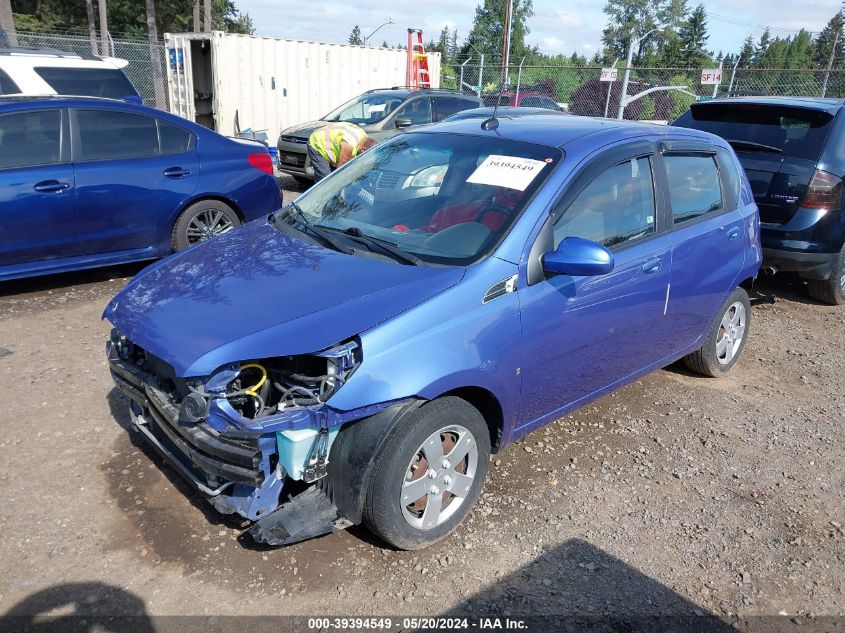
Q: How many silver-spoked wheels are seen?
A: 3